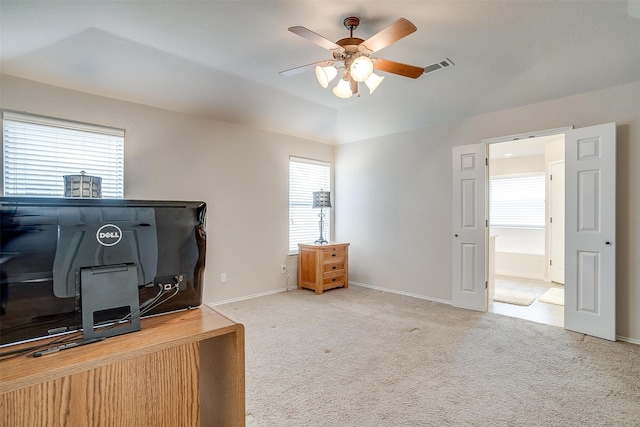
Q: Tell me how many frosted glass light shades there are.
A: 4